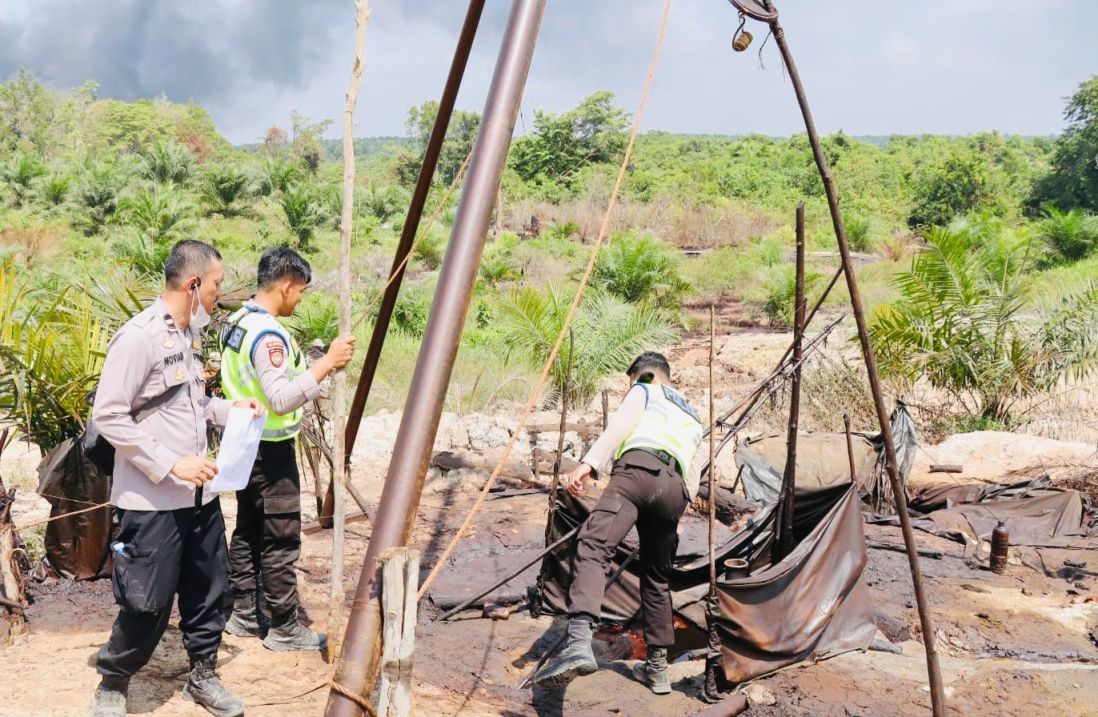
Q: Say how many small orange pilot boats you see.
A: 0